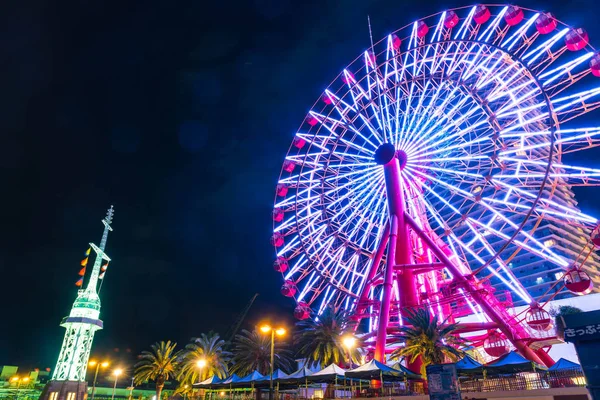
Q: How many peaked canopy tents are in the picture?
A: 11